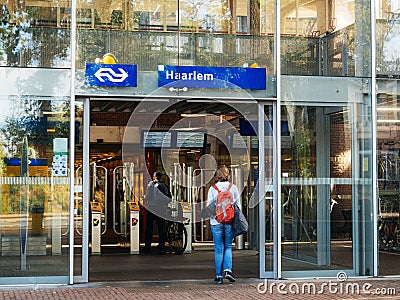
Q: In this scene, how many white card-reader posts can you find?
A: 3